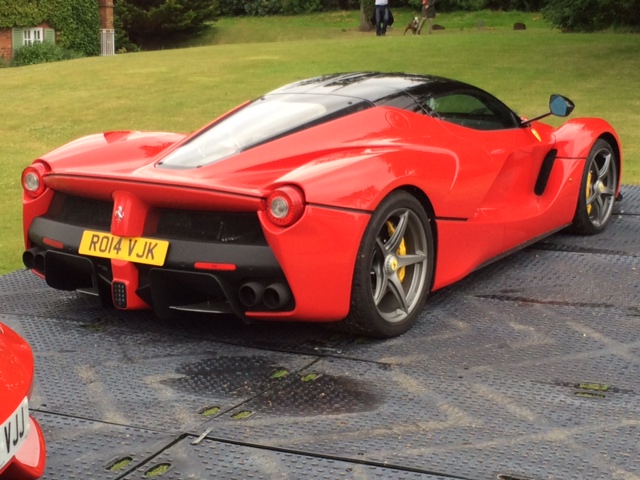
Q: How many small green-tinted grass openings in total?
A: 8